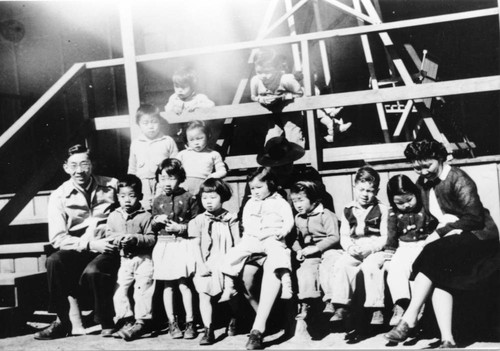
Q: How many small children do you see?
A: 11